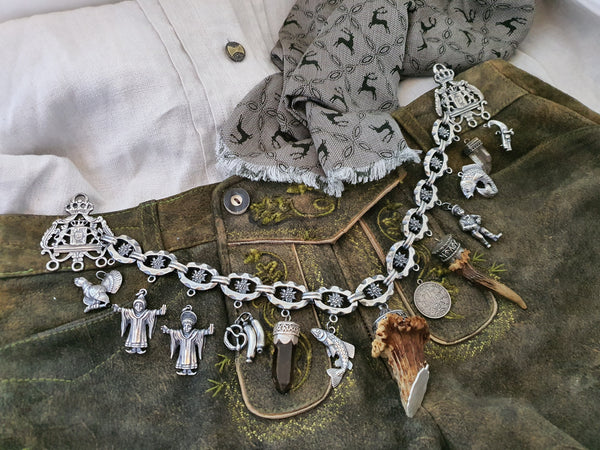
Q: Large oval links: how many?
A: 12